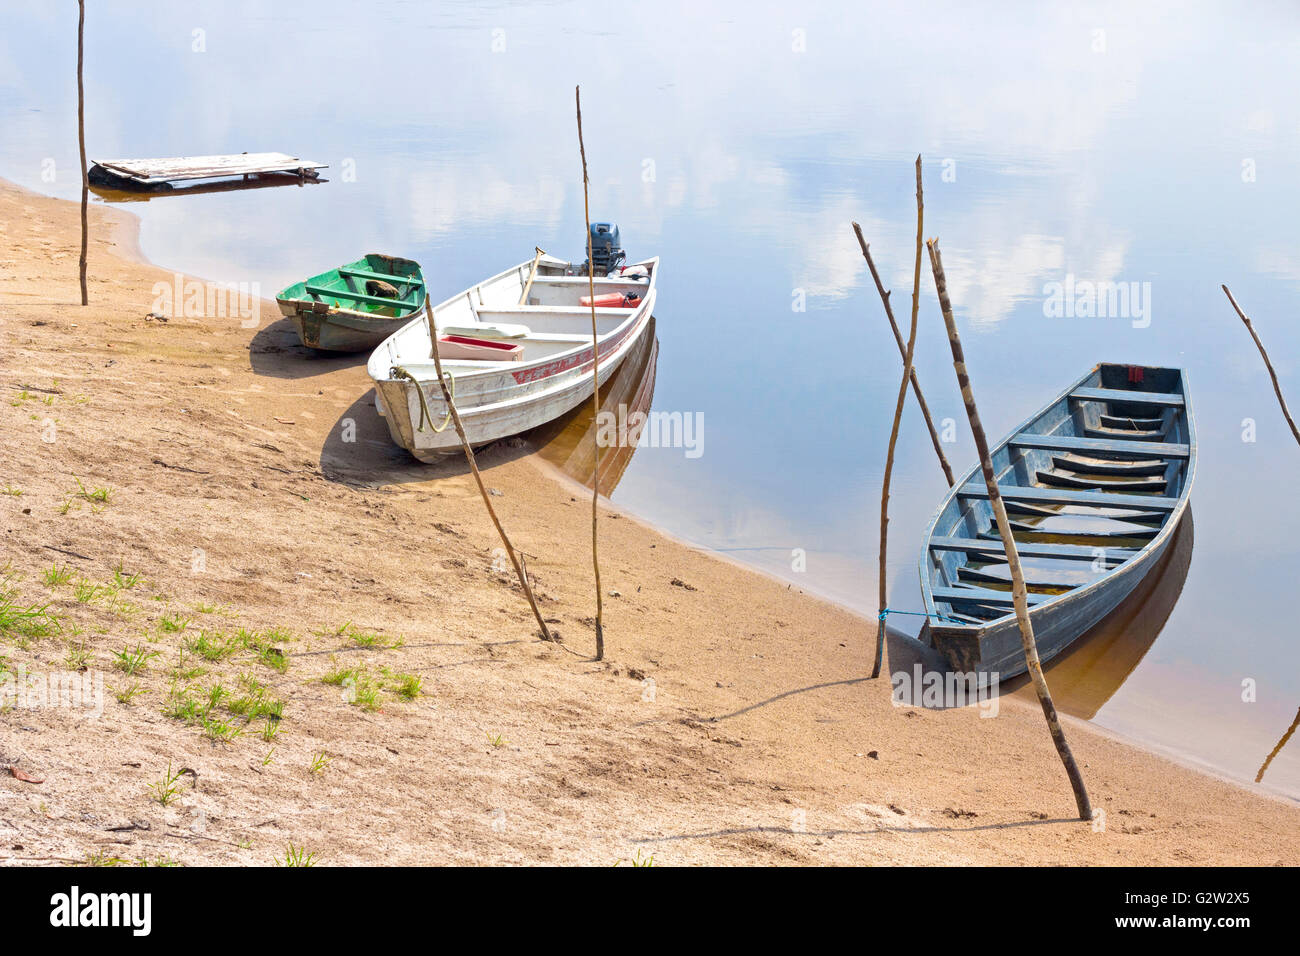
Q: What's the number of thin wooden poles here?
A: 7